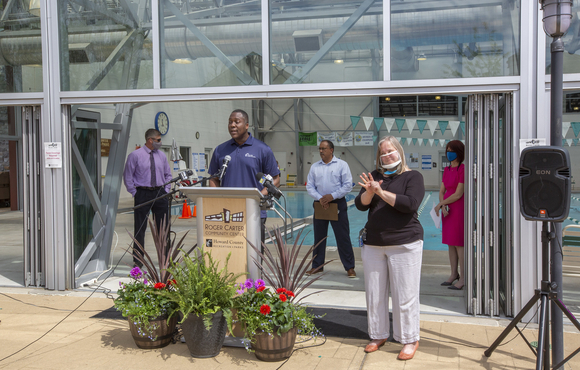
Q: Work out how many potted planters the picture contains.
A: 3